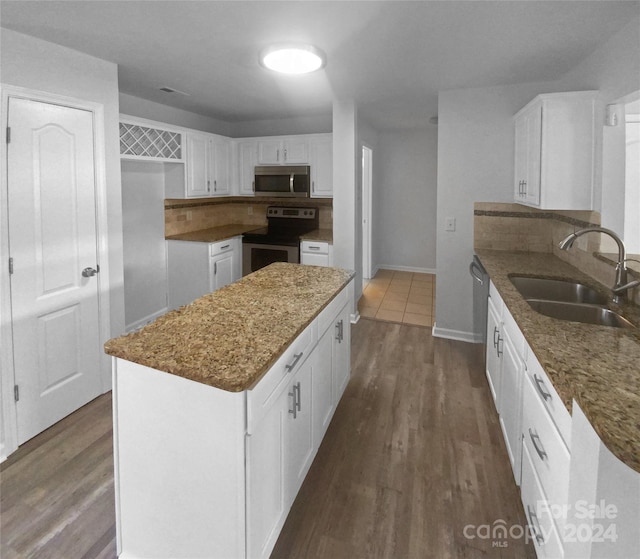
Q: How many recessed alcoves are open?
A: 1